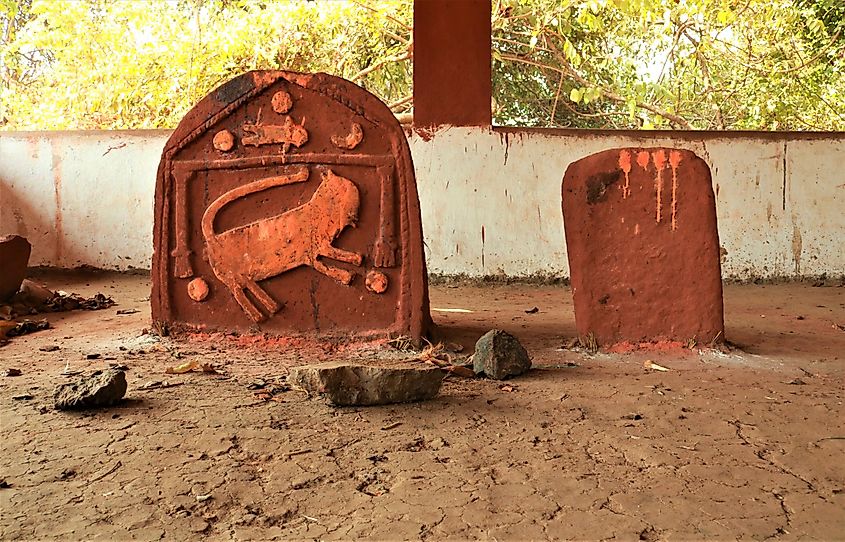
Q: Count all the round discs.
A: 4